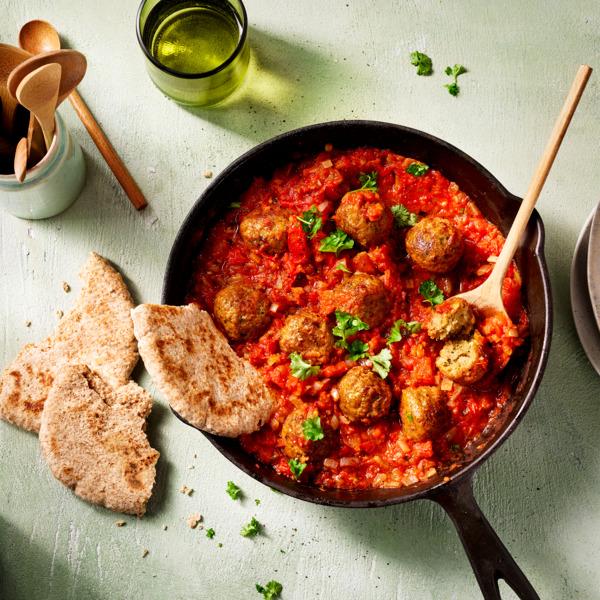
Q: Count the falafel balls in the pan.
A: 10